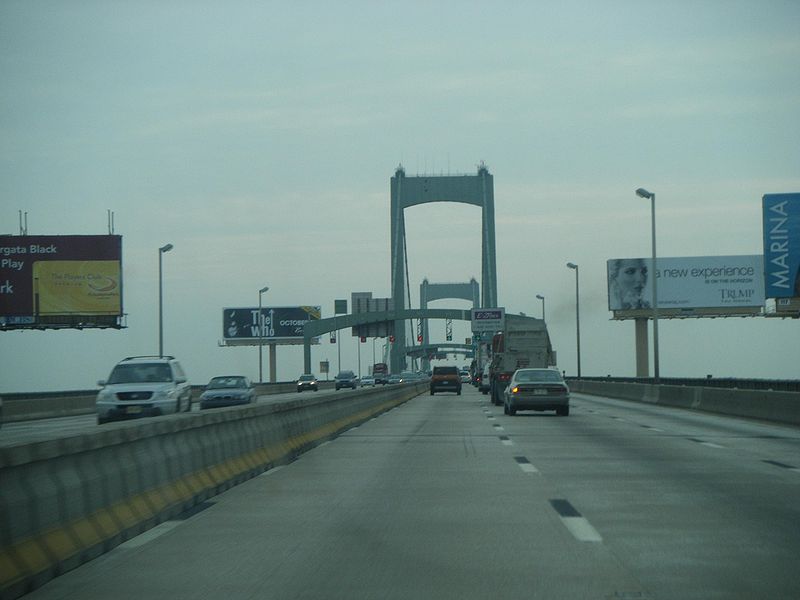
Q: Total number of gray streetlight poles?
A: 5